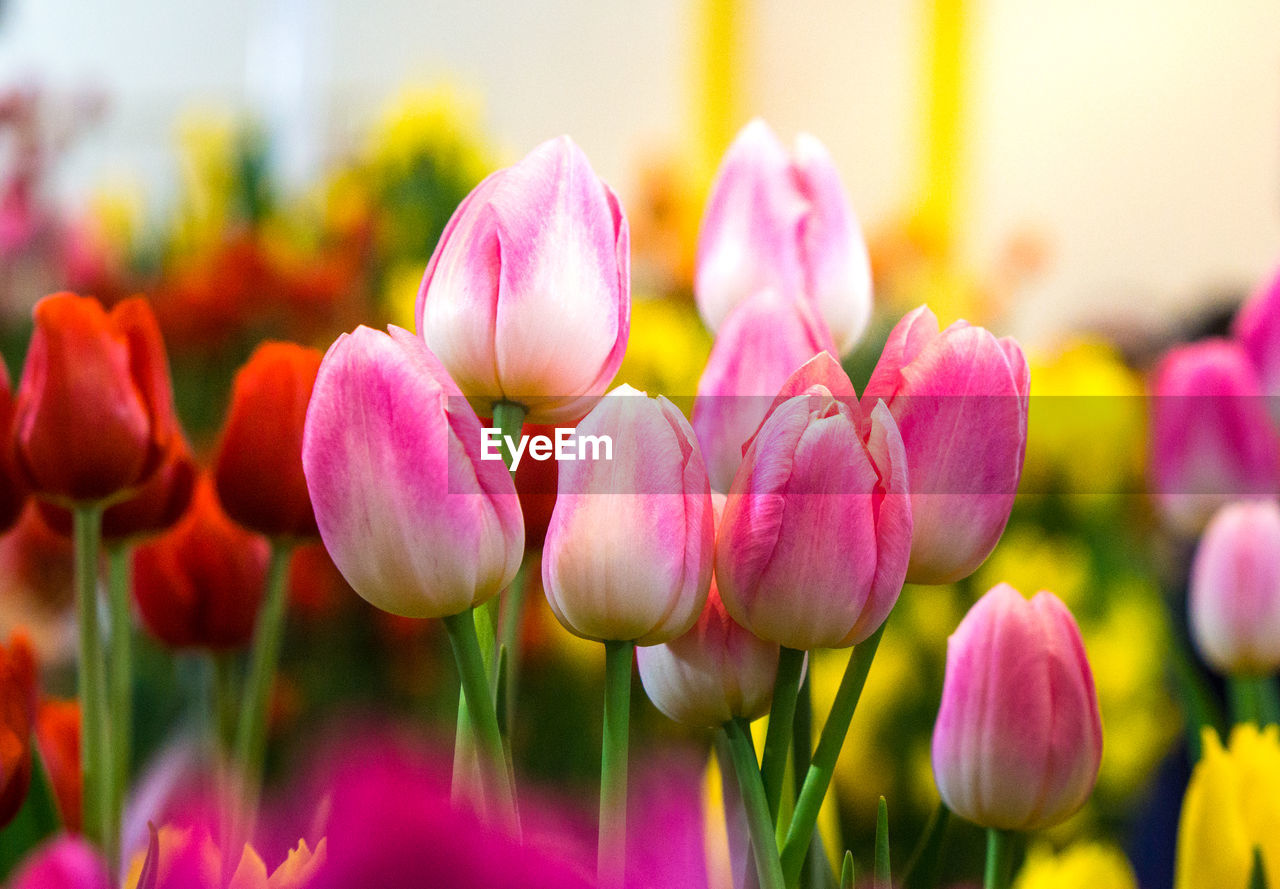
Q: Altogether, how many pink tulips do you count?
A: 12